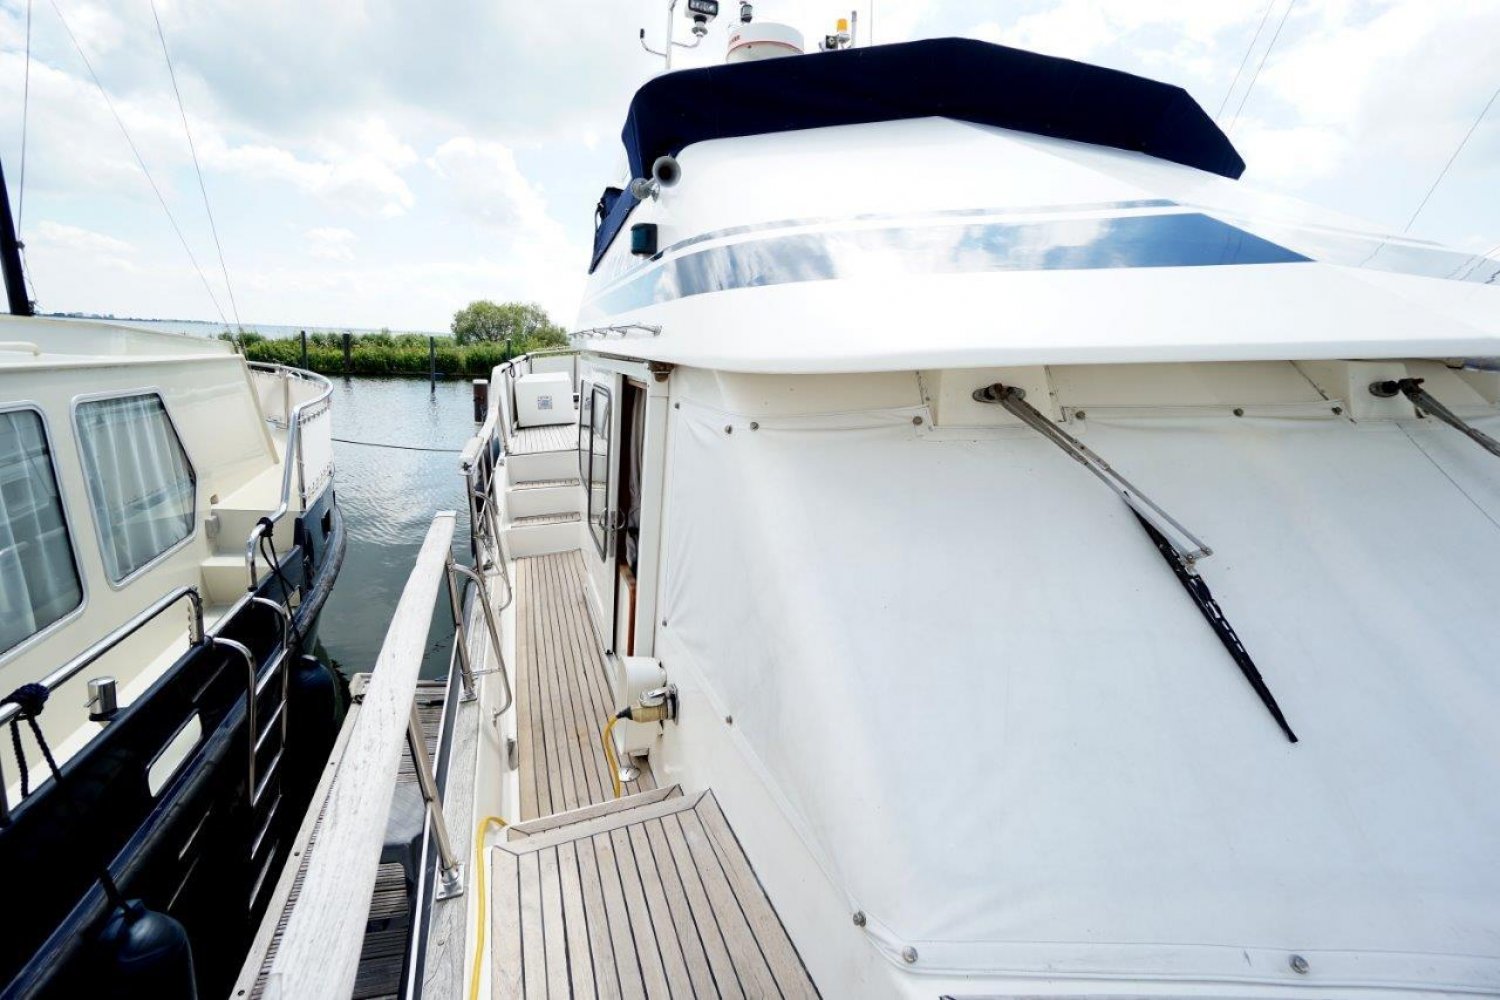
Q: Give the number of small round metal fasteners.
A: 12